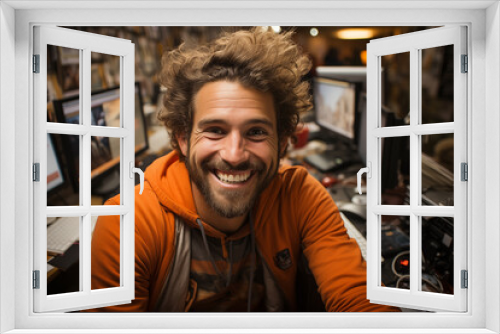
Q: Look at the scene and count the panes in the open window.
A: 12